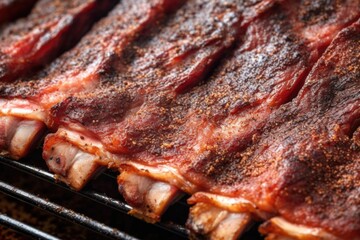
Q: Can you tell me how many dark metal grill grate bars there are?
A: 3